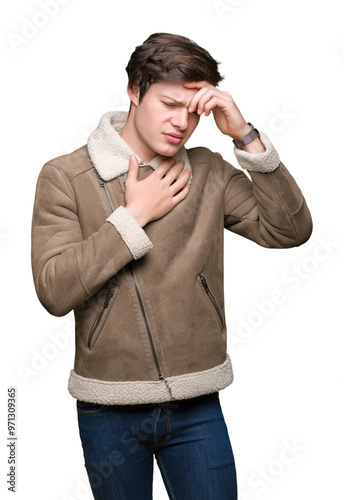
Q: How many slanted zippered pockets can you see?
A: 2